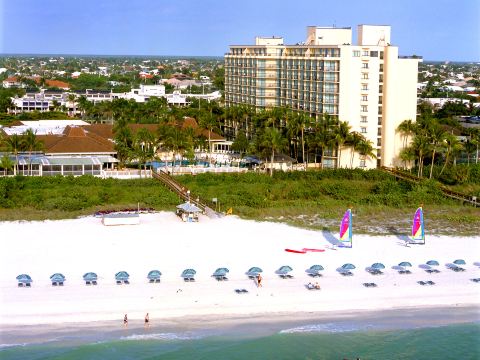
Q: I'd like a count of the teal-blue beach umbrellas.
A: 15